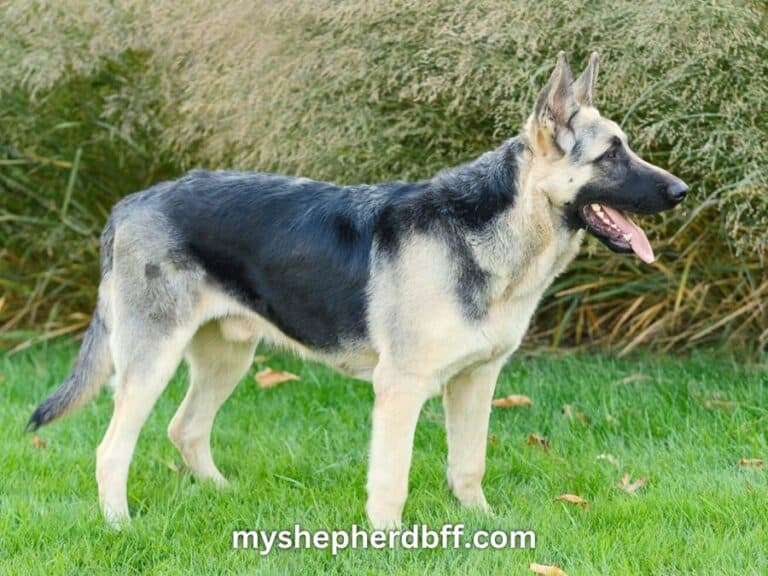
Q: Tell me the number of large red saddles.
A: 0